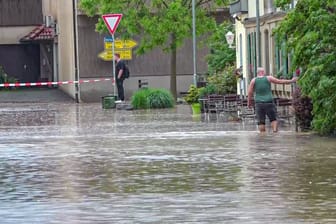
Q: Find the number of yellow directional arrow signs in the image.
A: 2